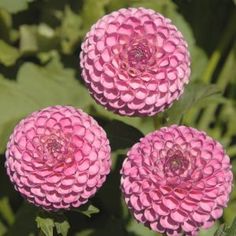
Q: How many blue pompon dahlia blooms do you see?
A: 0